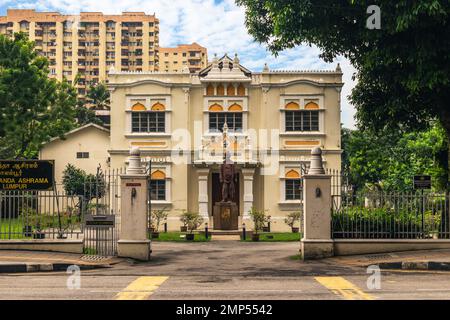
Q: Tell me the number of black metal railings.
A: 2